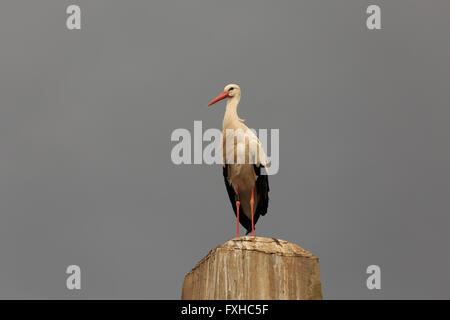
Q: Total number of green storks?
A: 0